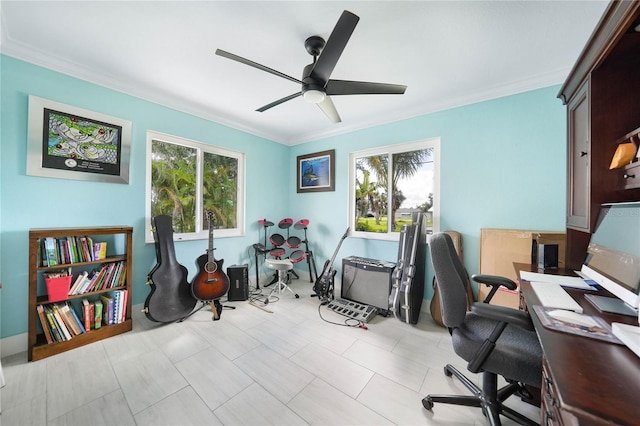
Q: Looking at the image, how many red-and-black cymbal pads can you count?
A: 3